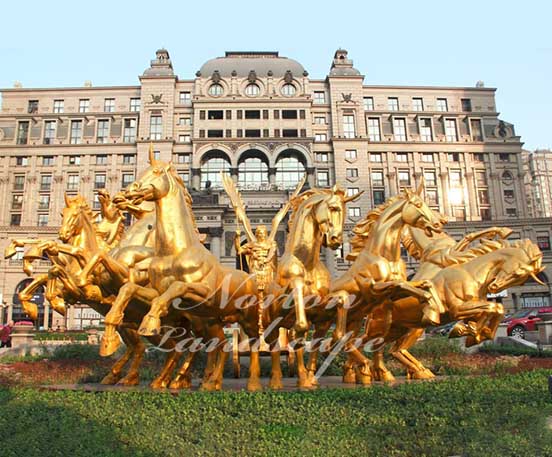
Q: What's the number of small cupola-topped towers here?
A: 2